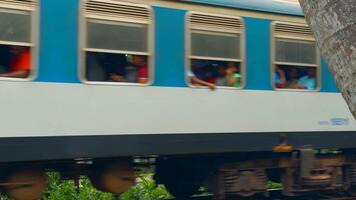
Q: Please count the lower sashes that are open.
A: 4